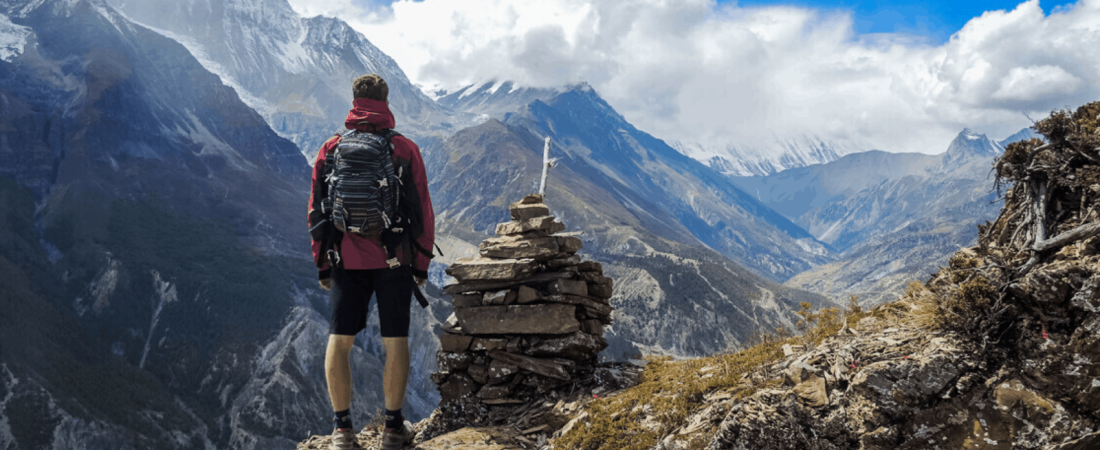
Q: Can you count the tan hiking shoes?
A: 2